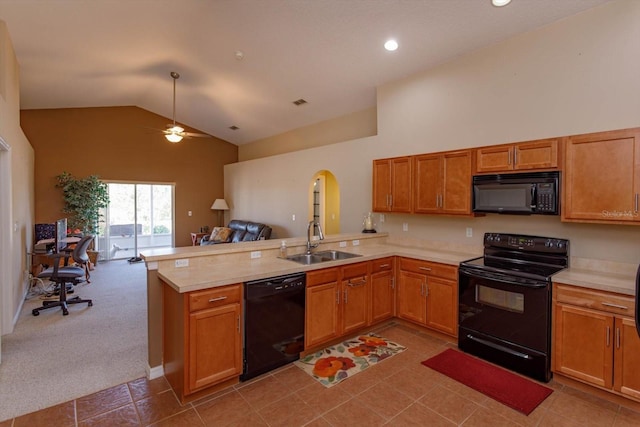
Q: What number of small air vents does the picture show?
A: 2